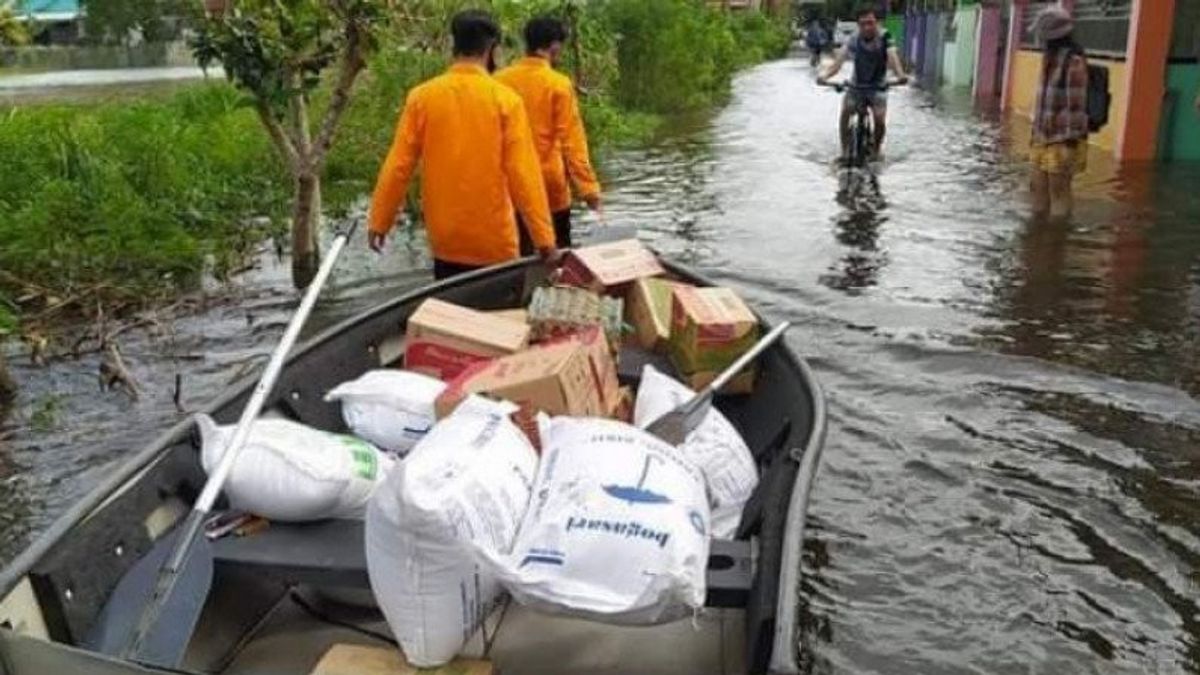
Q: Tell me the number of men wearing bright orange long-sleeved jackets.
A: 2